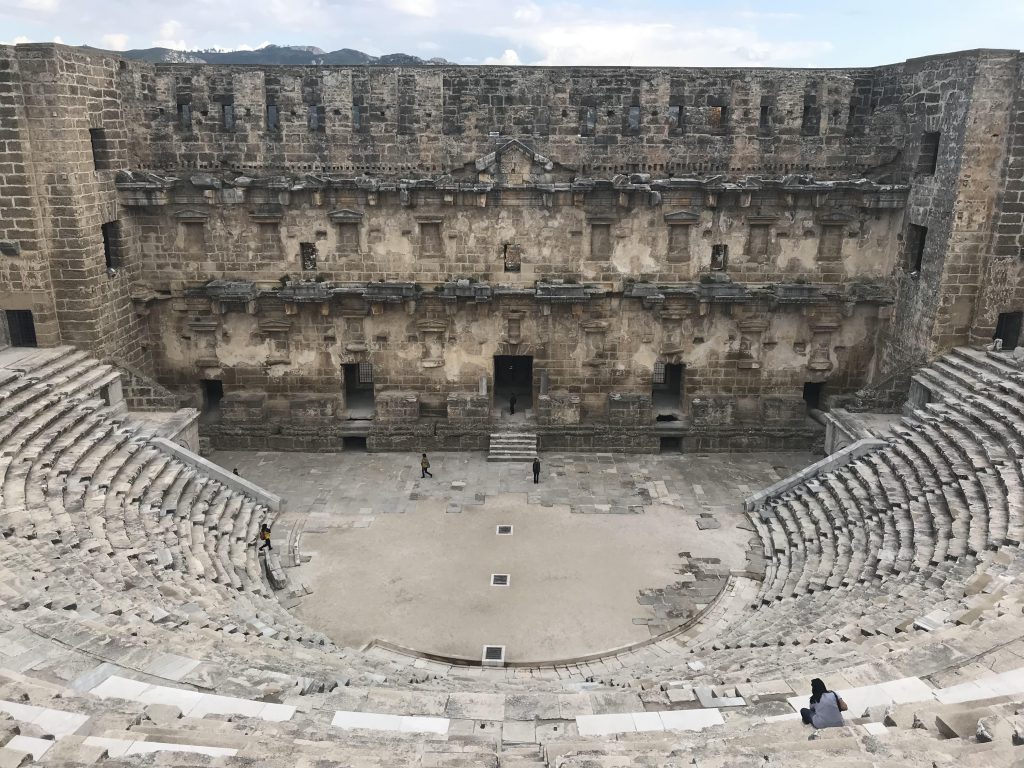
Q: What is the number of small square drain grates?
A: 3